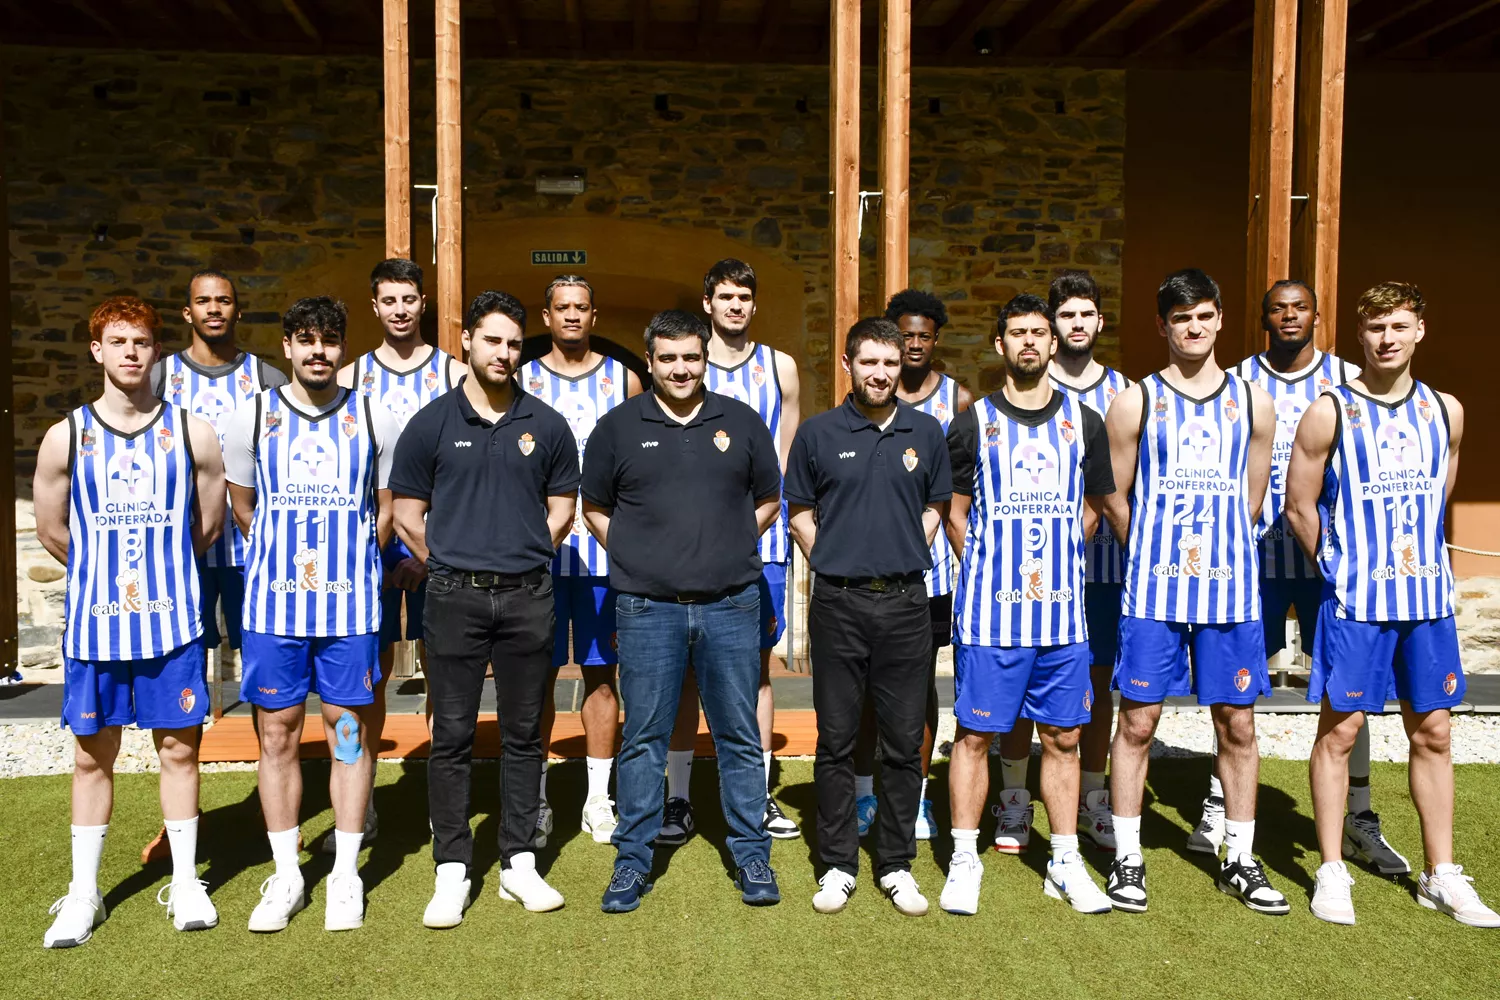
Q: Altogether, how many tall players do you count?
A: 12